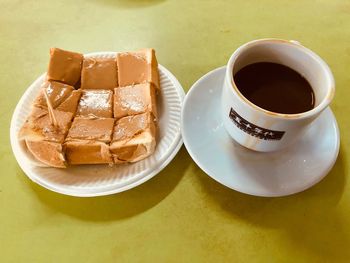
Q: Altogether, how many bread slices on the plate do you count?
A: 9